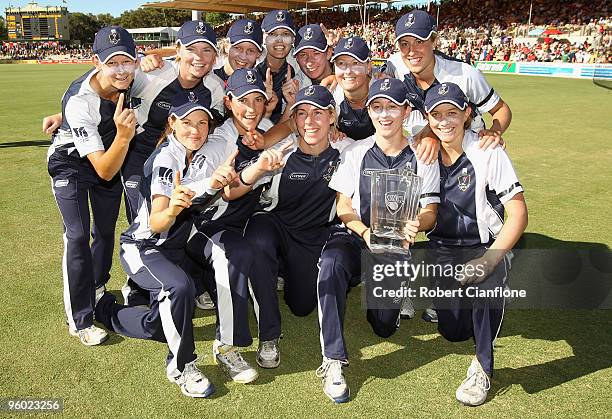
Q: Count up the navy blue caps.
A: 12